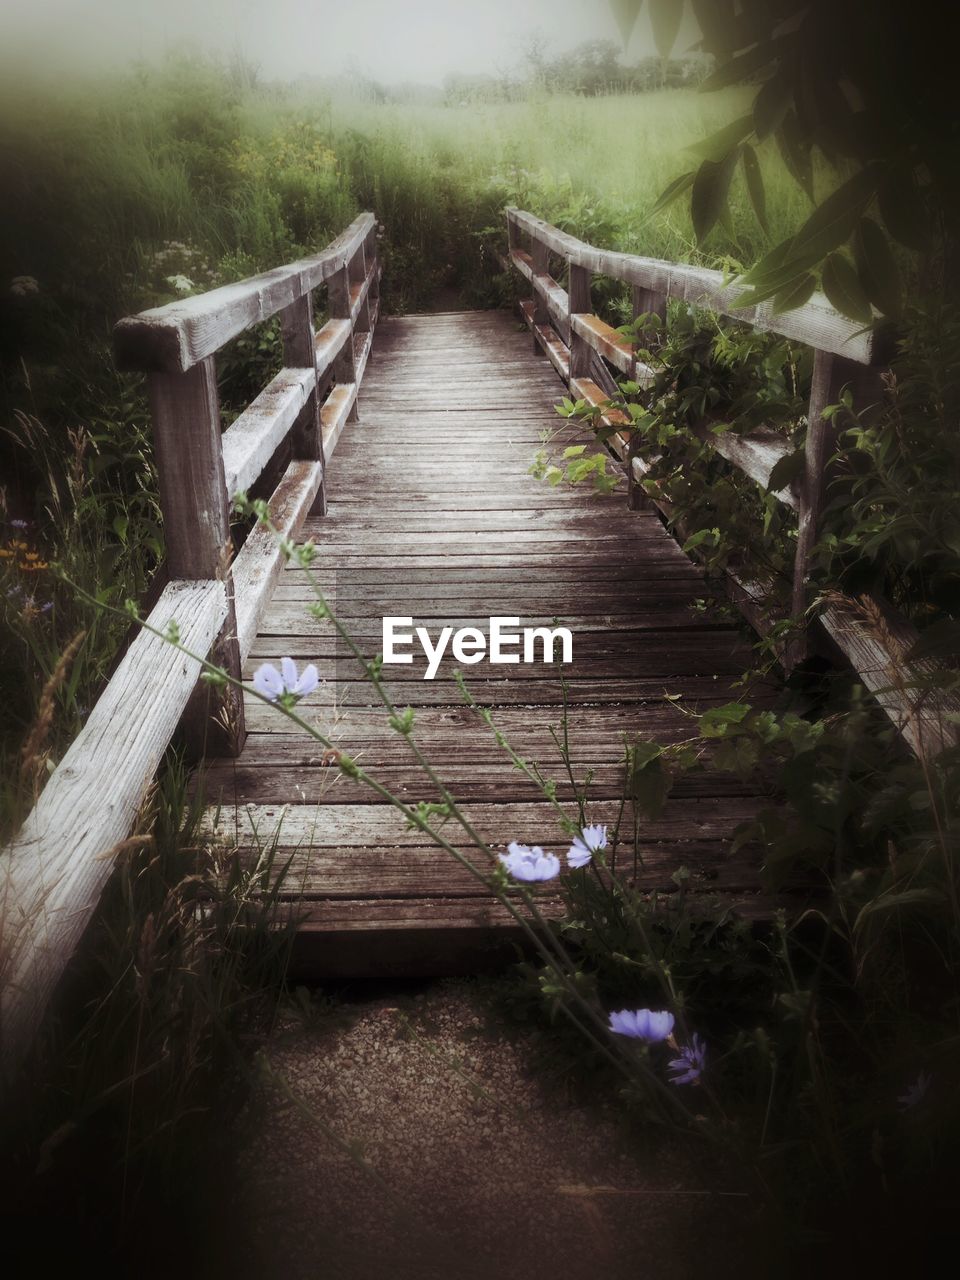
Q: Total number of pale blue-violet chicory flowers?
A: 5